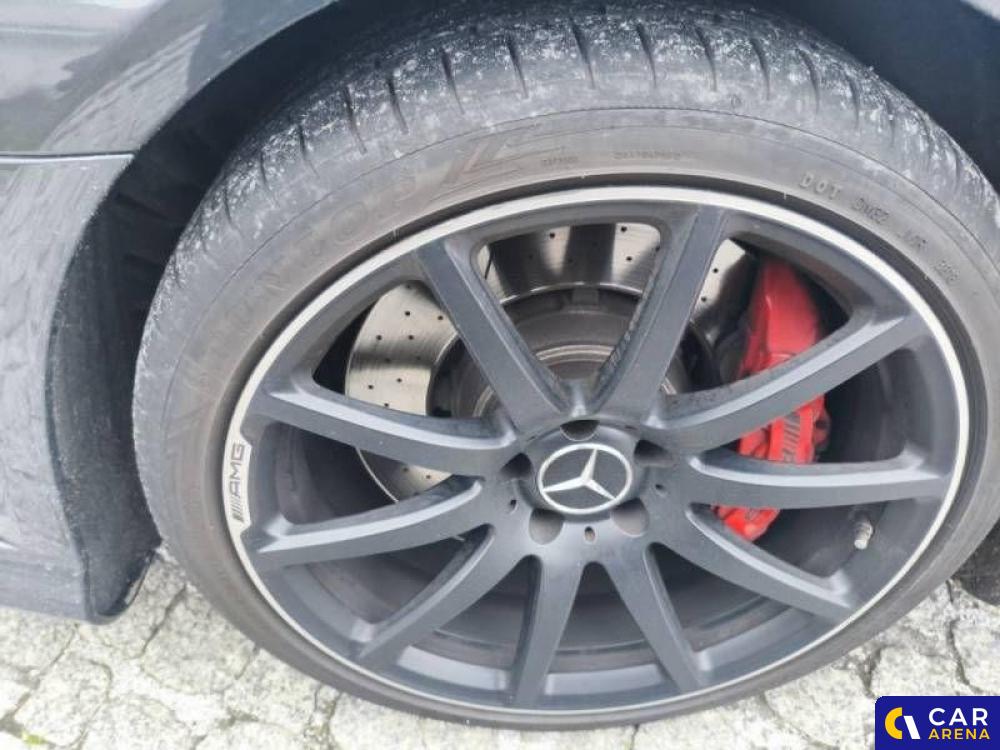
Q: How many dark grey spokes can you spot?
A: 10